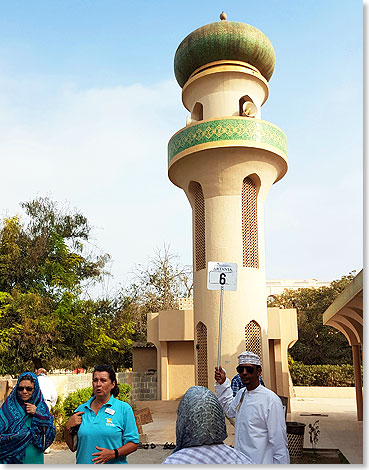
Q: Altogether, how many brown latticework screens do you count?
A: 4